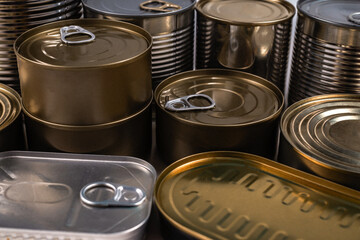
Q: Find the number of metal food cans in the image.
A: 11